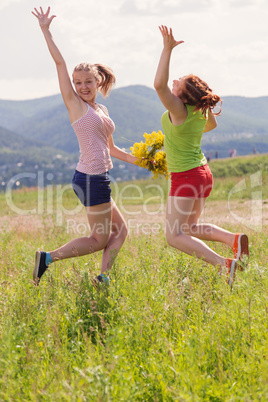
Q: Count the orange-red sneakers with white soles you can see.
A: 2